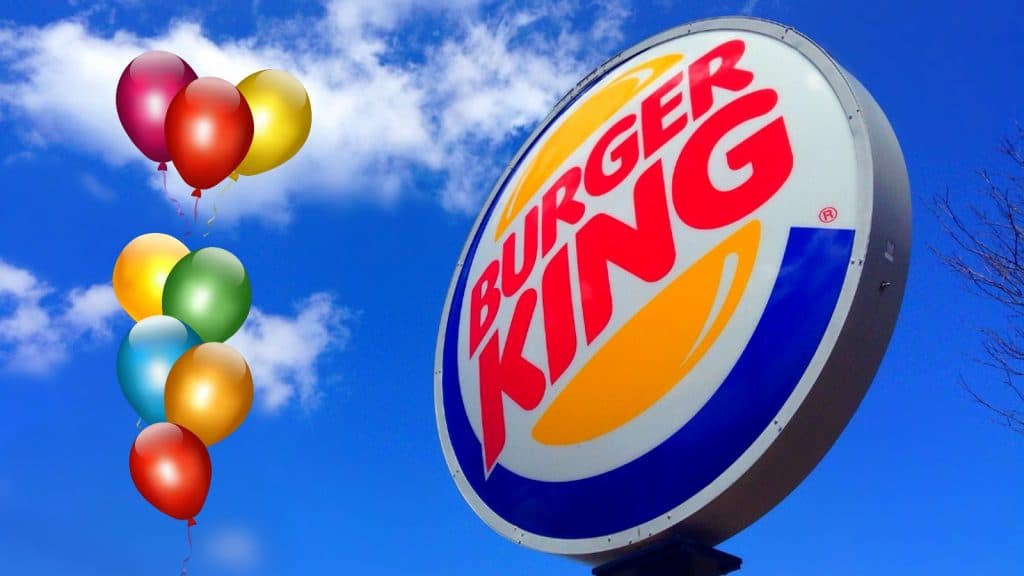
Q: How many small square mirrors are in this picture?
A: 0